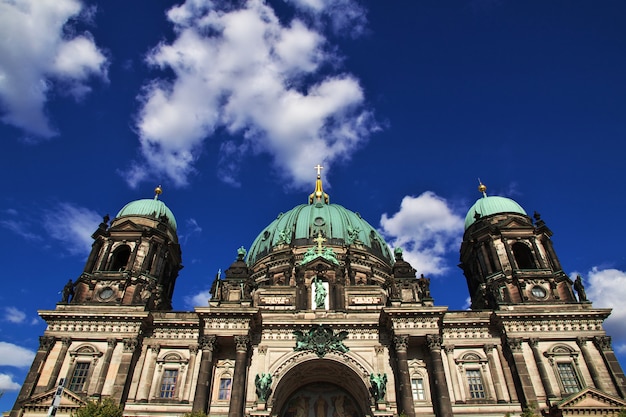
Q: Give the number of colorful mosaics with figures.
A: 1